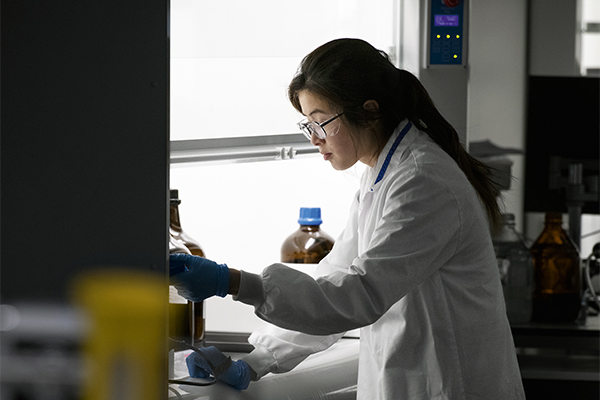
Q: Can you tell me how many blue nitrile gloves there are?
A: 2